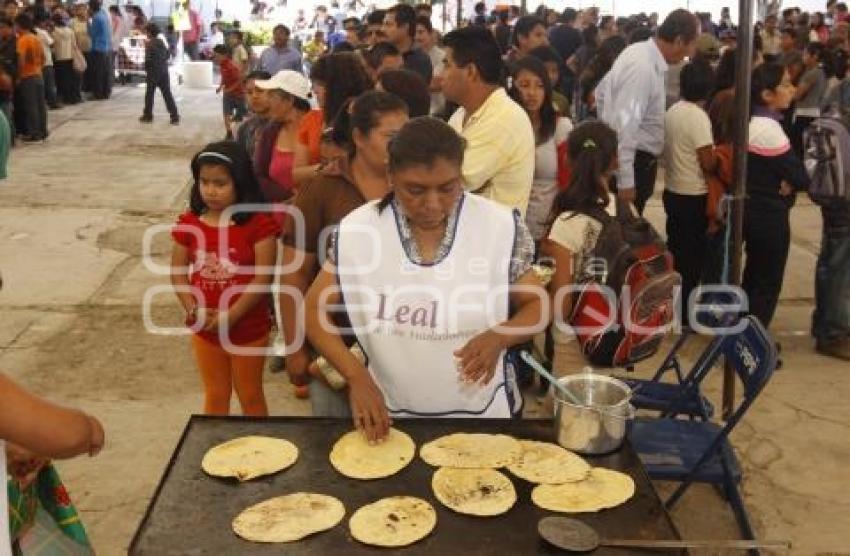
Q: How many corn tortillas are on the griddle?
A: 8